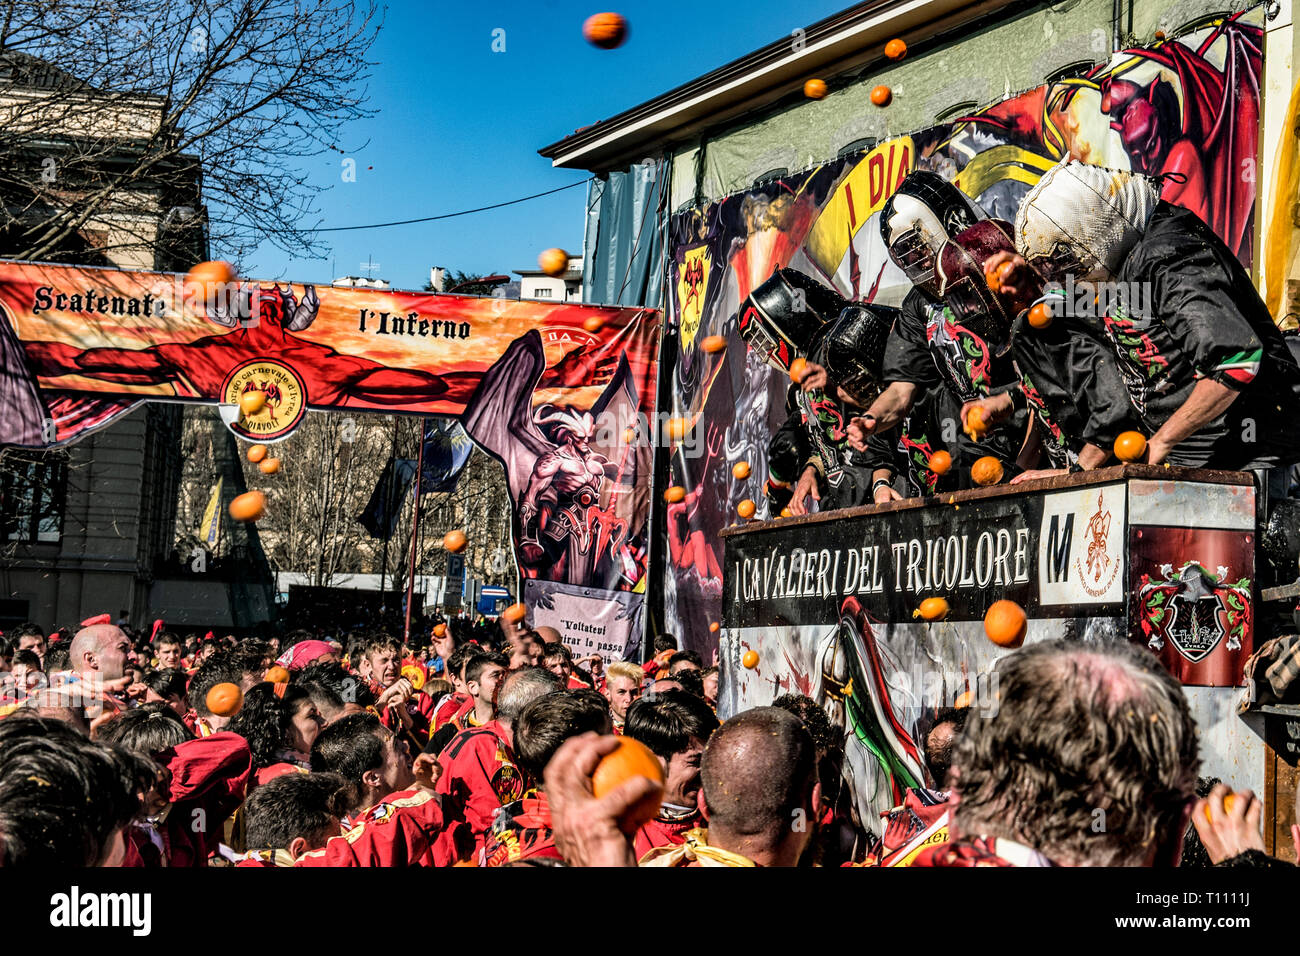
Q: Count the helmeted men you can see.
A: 5